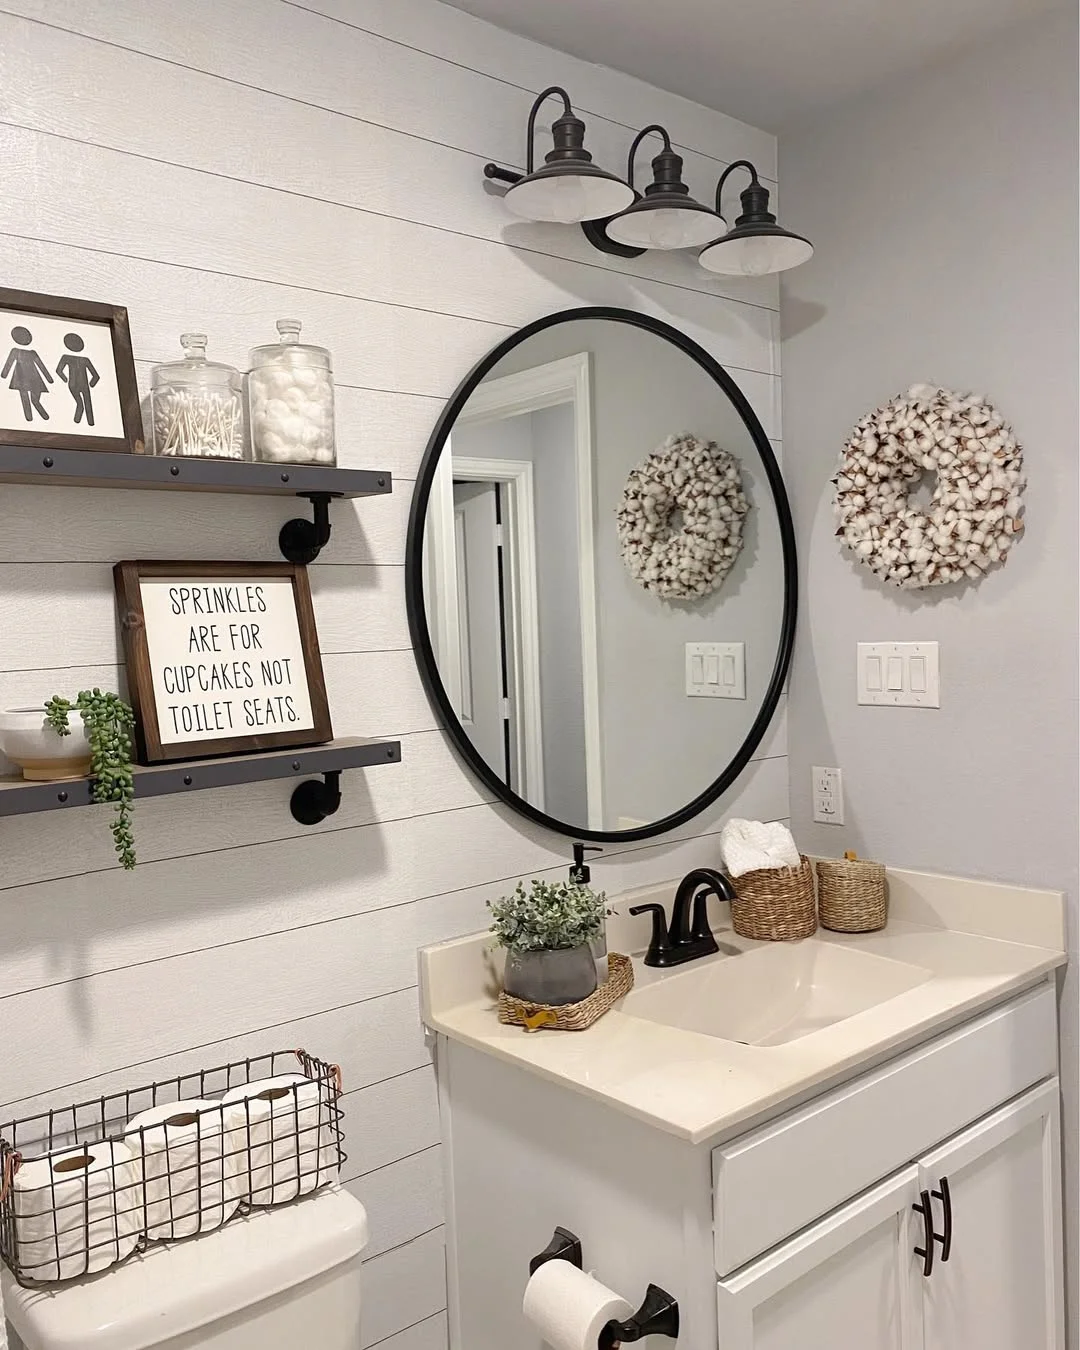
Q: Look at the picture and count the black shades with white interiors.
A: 3